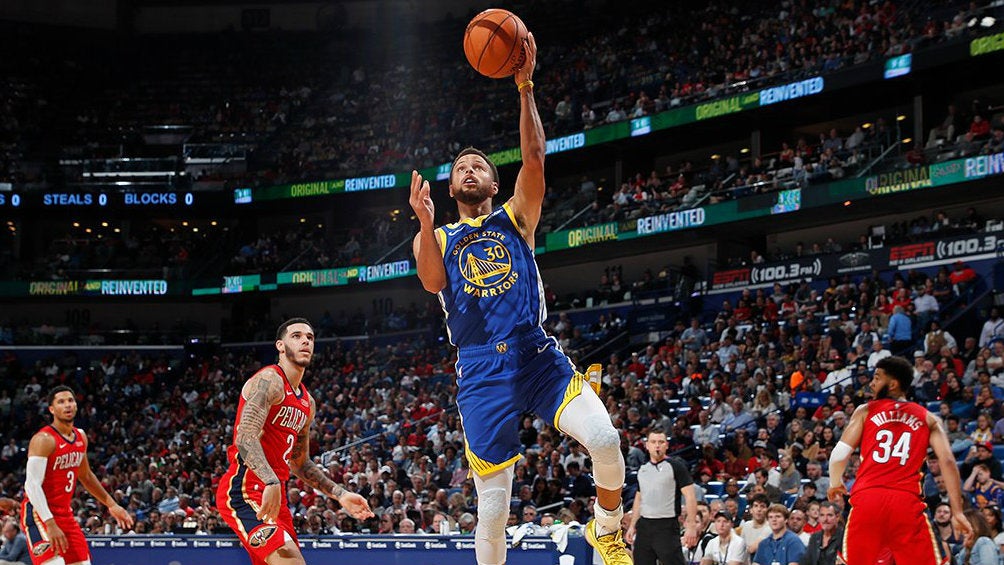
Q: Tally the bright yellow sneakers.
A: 1